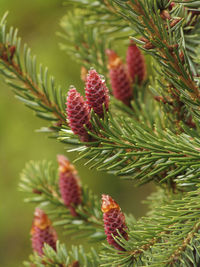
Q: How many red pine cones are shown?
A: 7